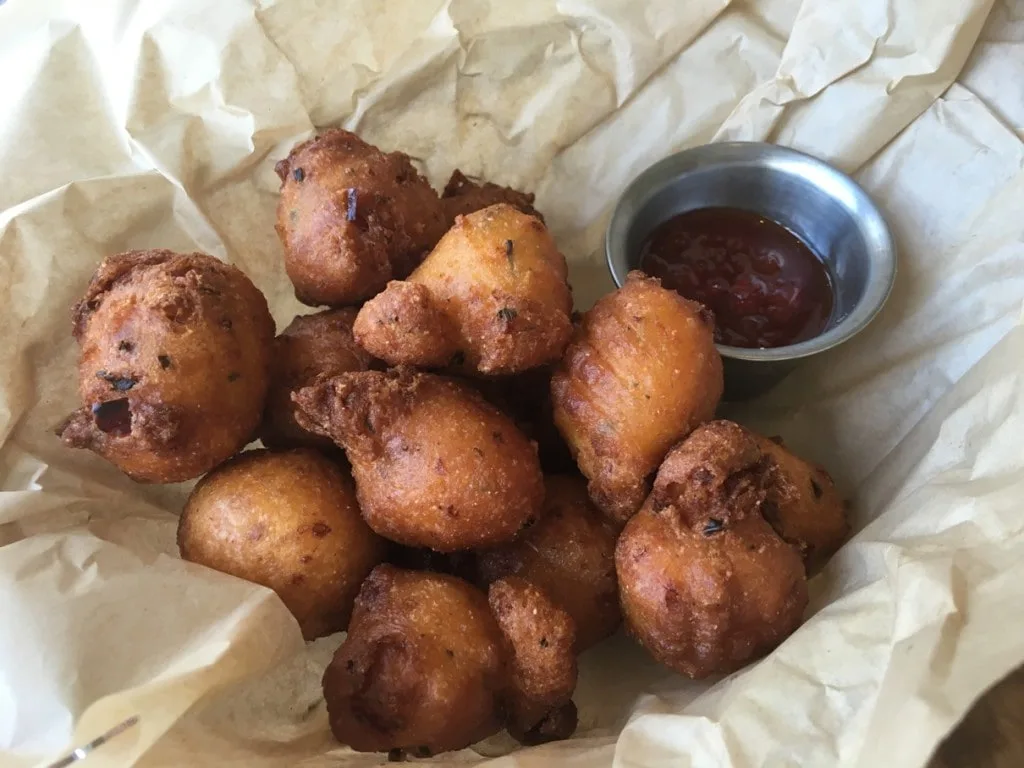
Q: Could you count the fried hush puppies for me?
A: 12